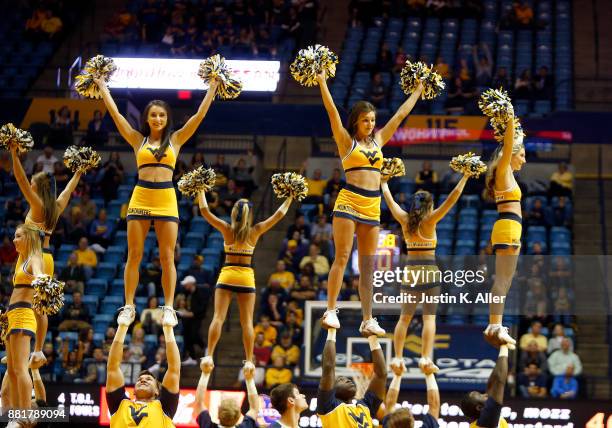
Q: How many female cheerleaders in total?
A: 7